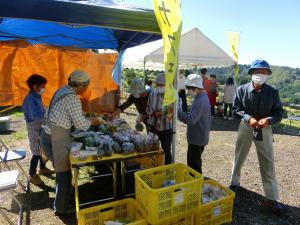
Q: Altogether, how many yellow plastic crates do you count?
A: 4